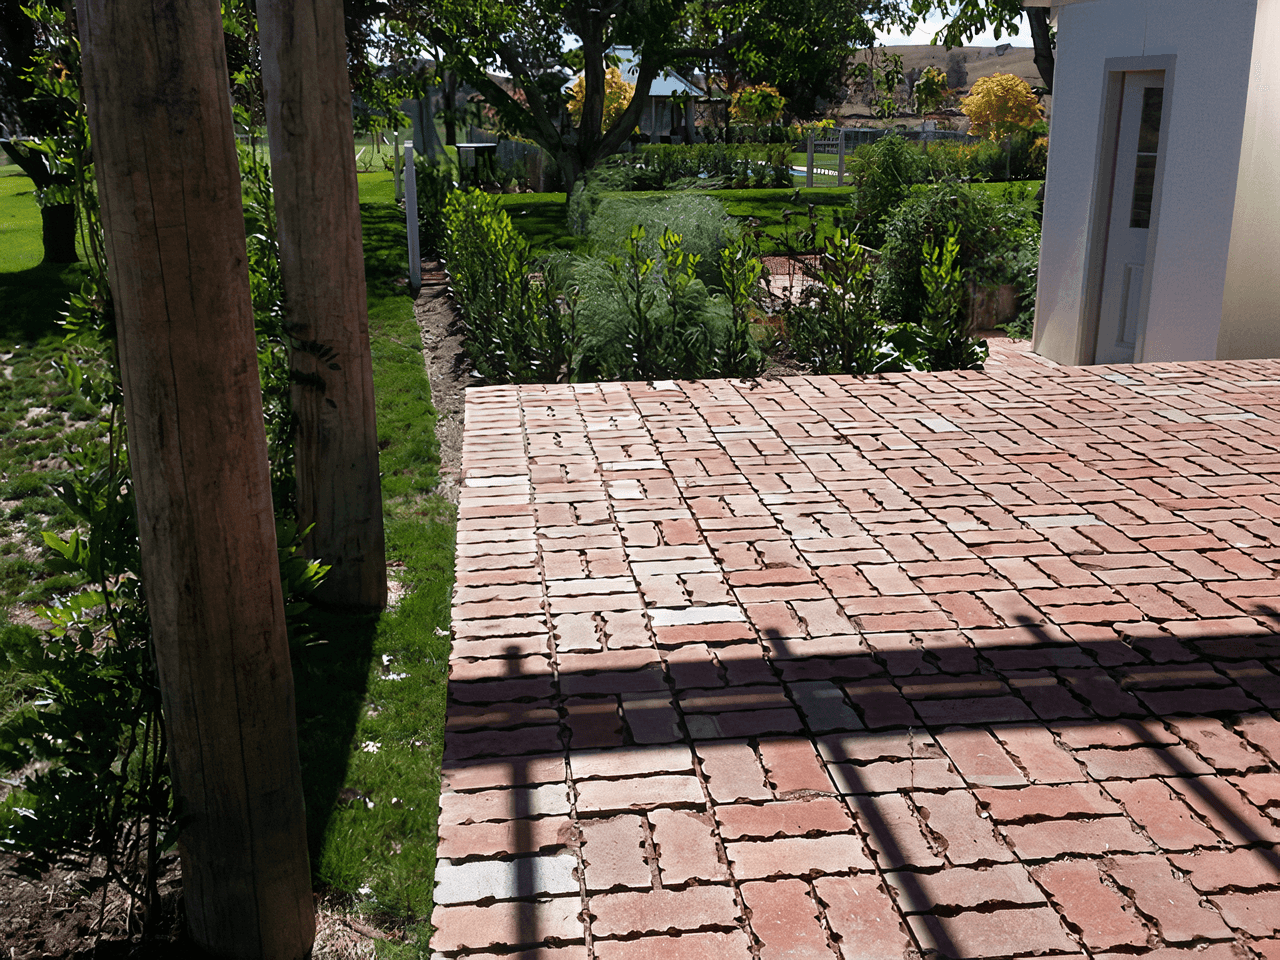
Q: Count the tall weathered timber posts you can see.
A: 2